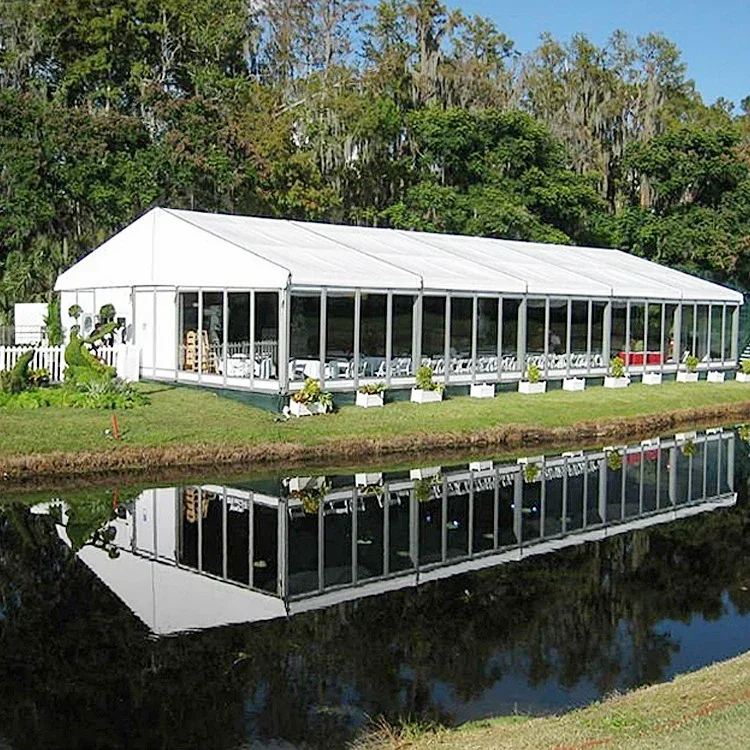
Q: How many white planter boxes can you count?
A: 11